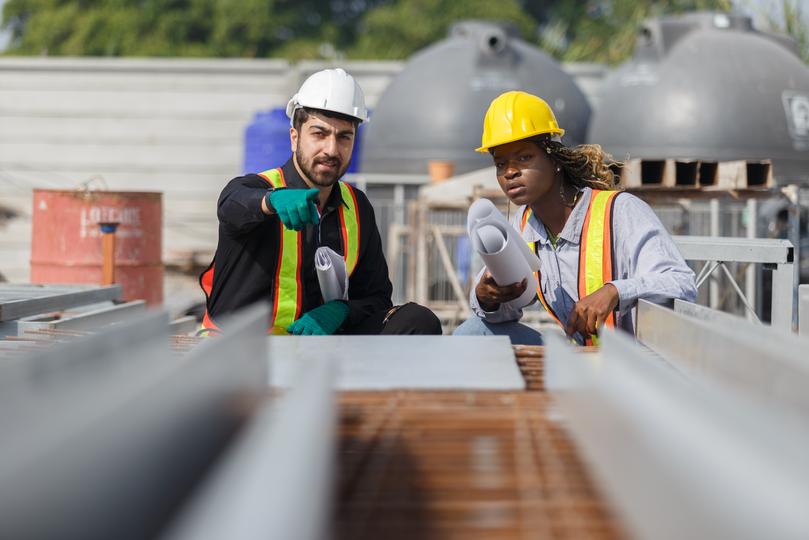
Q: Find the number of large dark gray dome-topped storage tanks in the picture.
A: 2